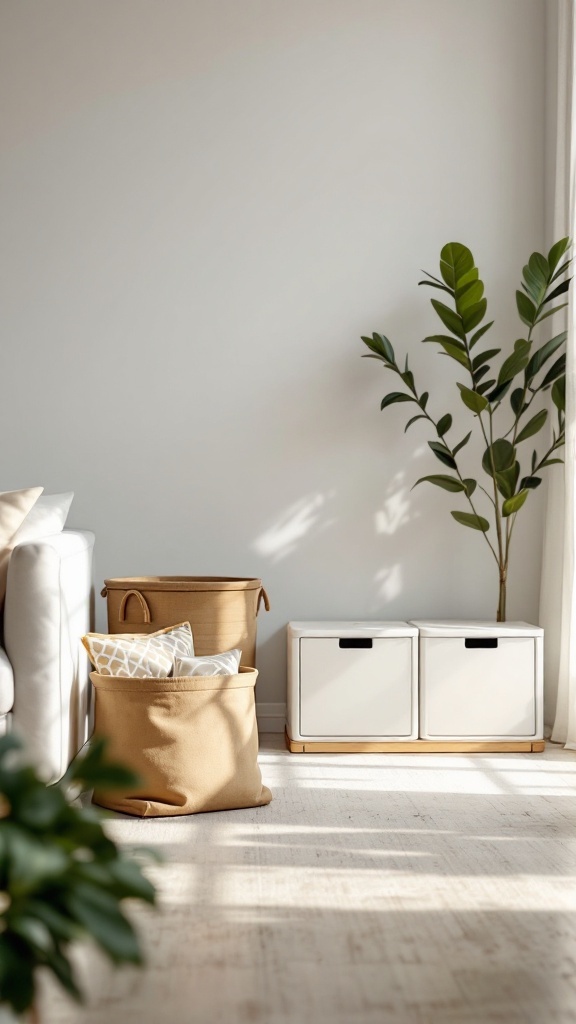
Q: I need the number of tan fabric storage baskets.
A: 2